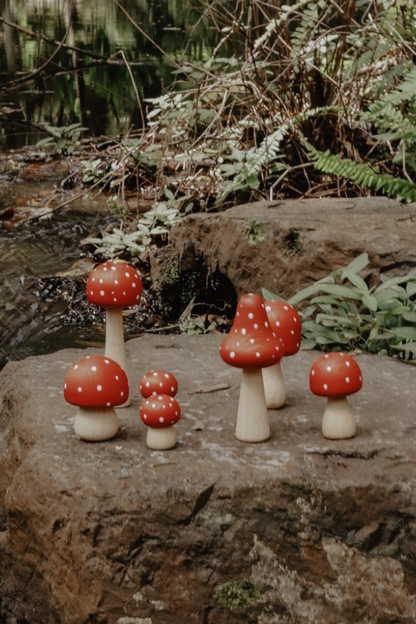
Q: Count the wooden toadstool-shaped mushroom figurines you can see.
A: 7